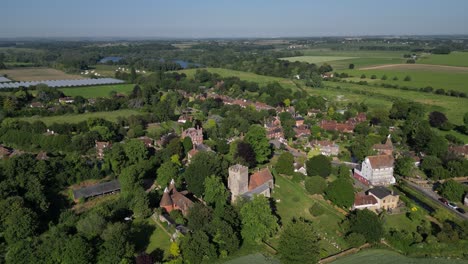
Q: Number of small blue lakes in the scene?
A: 2